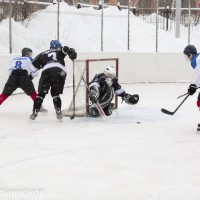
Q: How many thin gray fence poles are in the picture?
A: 6